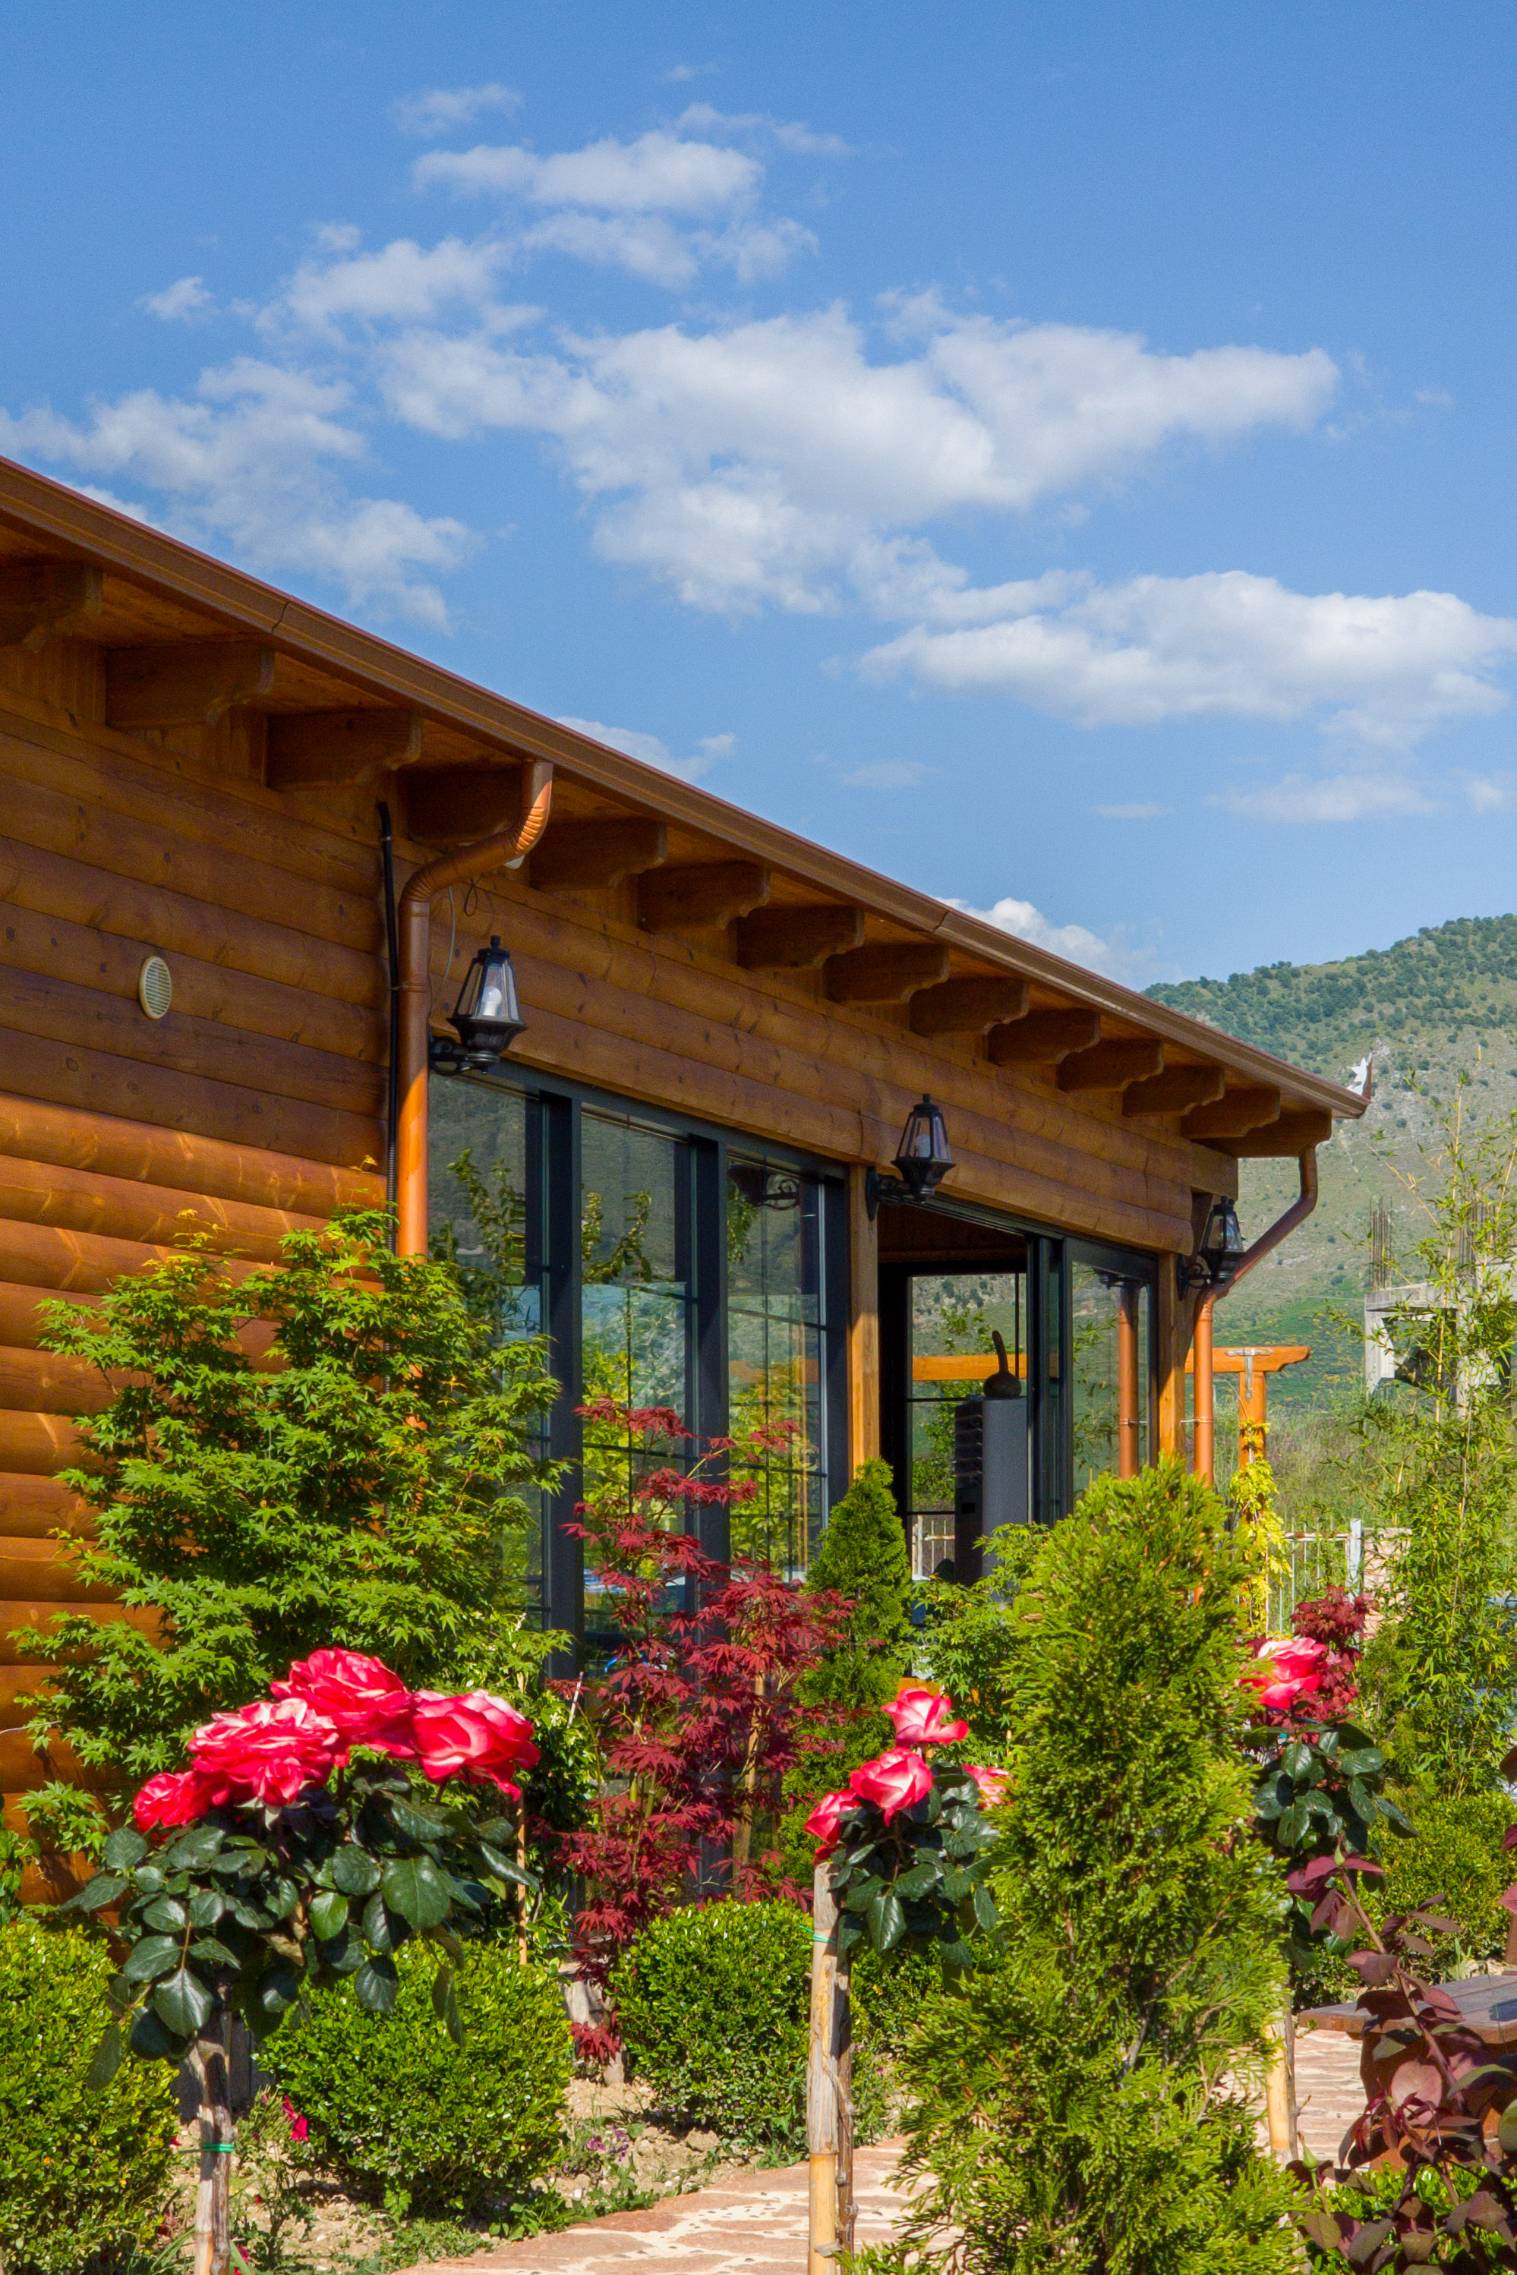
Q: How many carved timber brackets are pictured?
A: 14